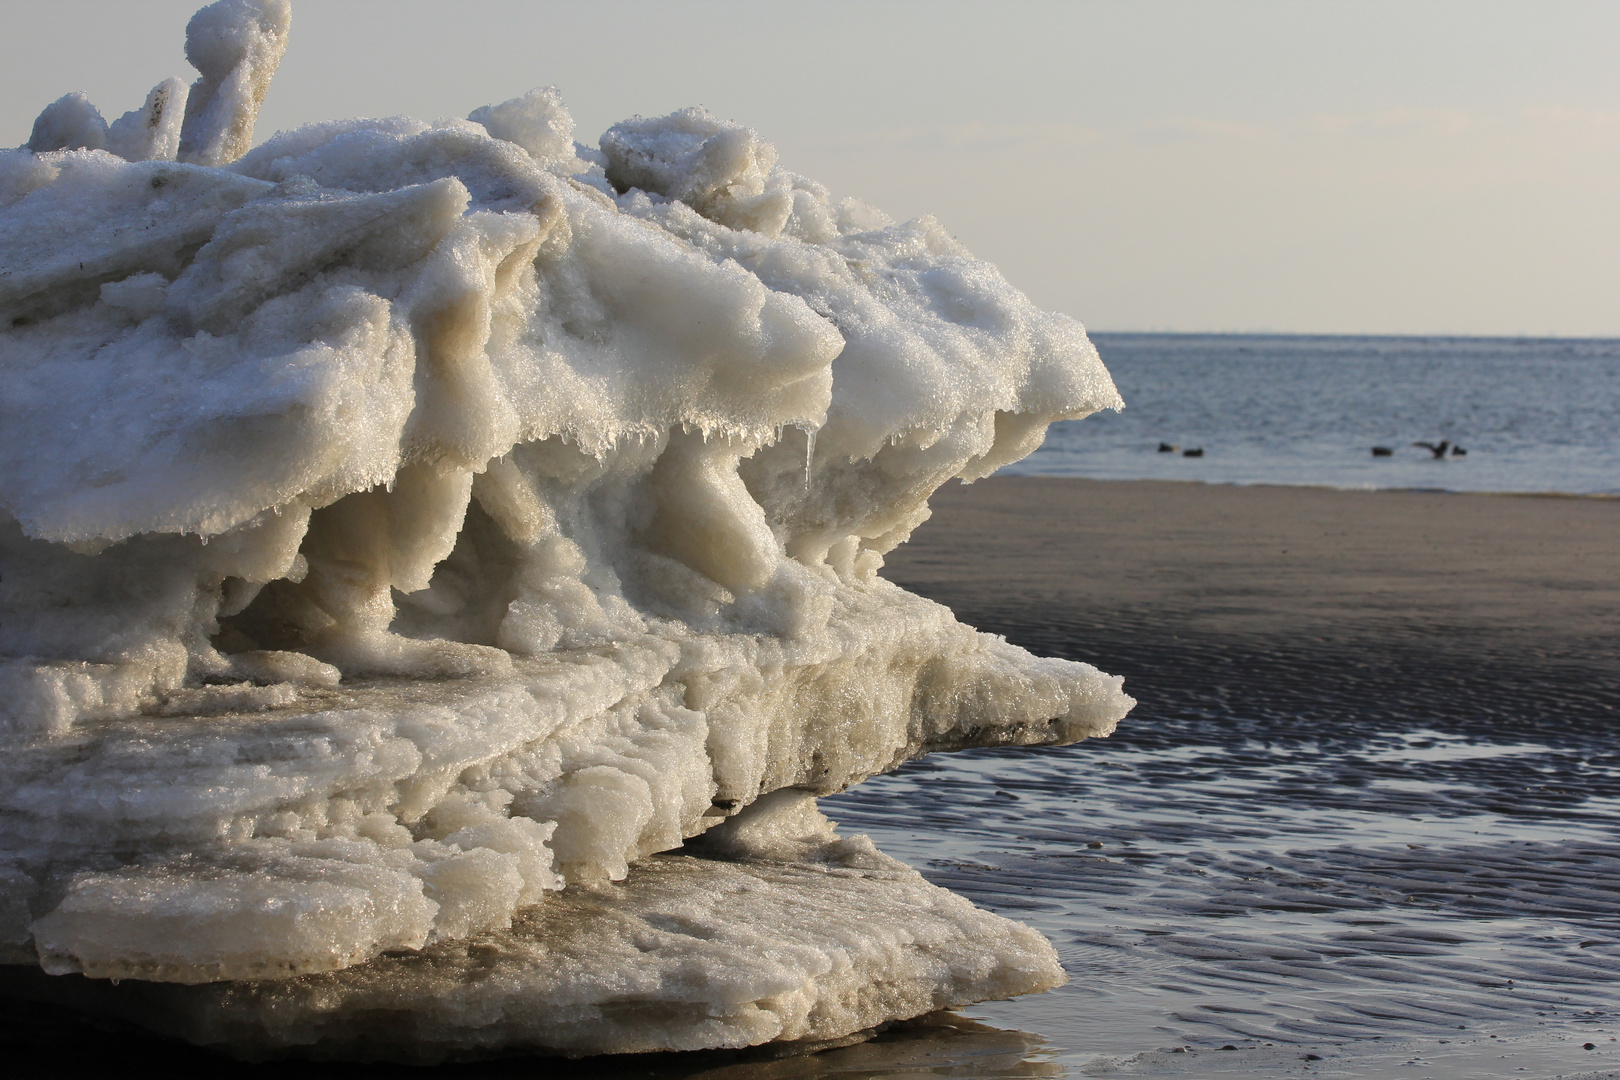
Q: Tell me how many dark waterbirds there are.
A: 5